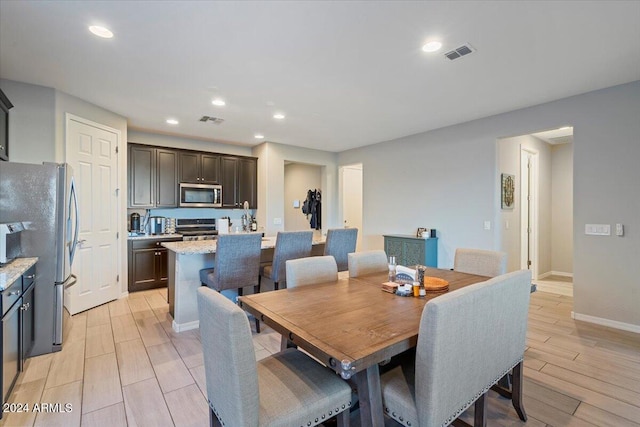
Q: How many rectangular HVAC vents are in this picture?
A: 2